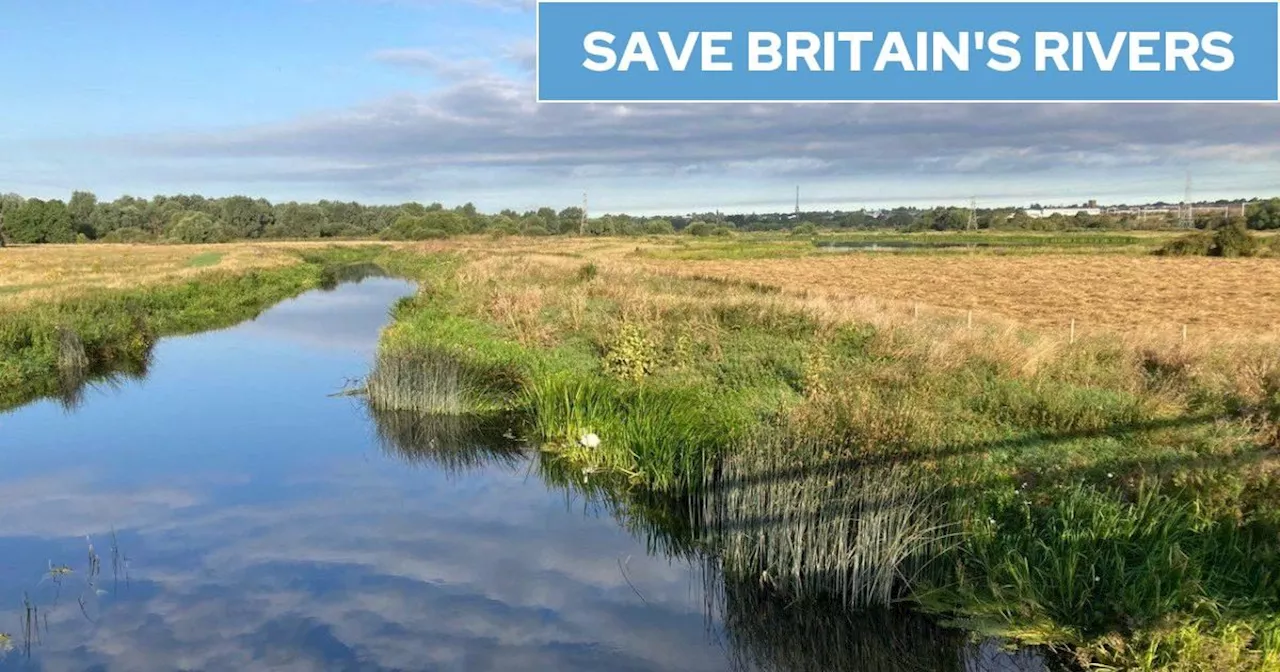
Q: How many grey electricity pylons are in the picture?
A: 4